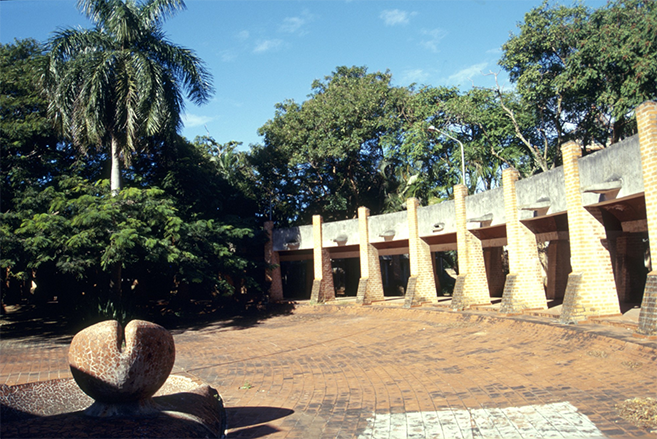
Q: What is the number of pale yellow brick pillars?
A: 8